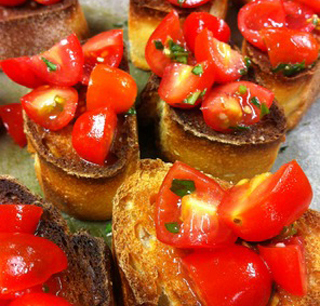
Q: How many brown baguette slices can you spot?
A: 7